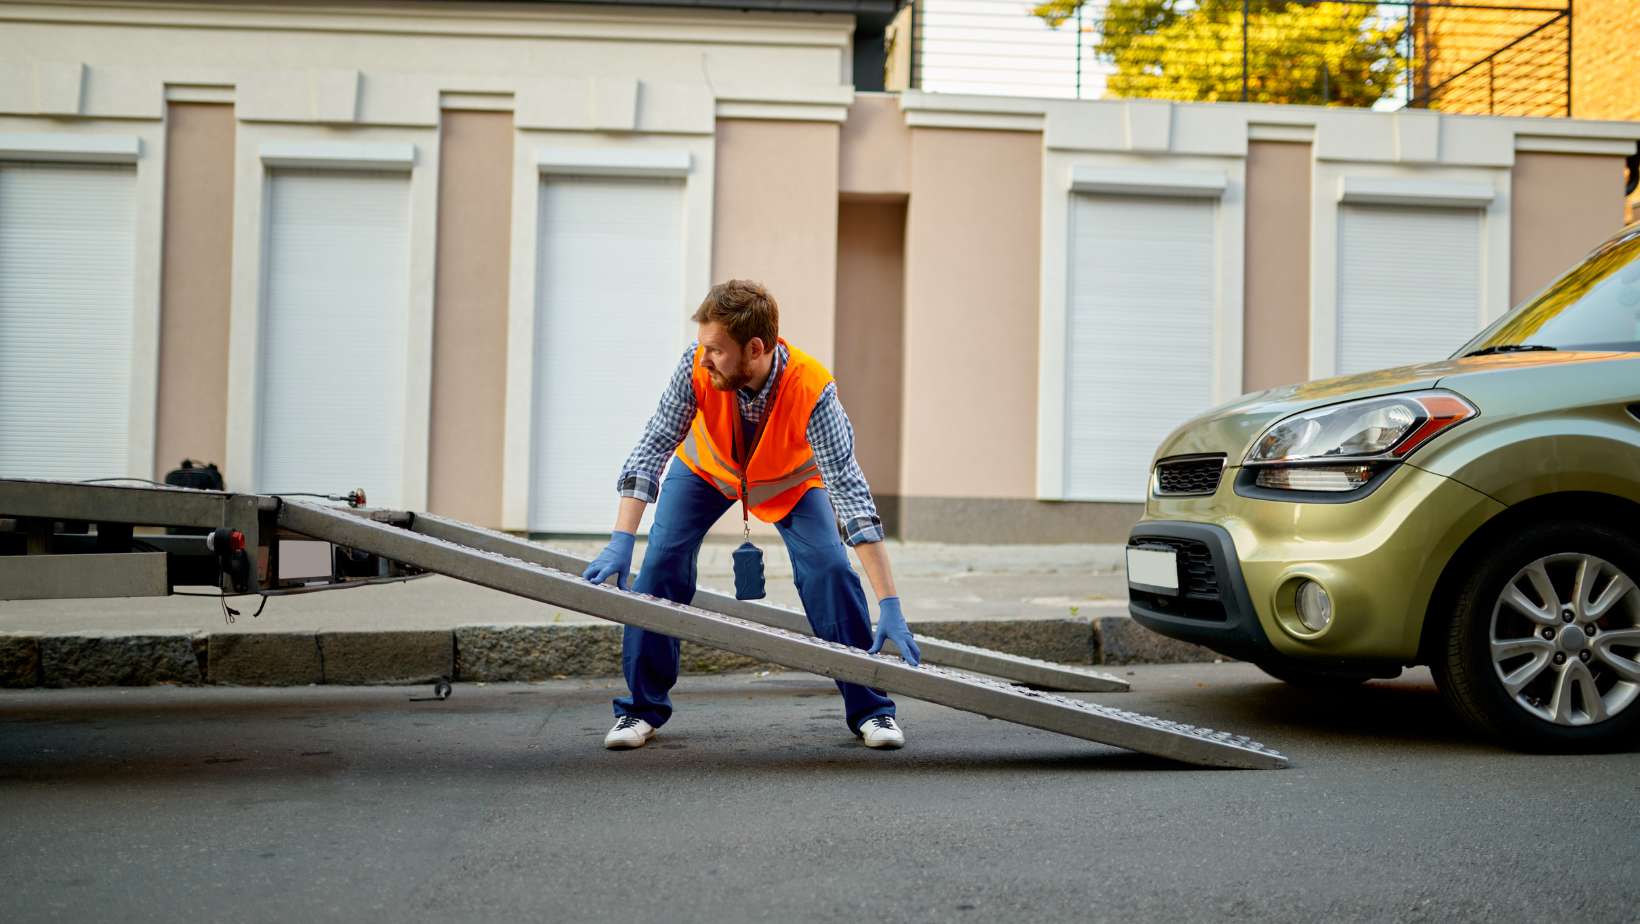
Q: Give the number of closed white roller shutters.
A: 5